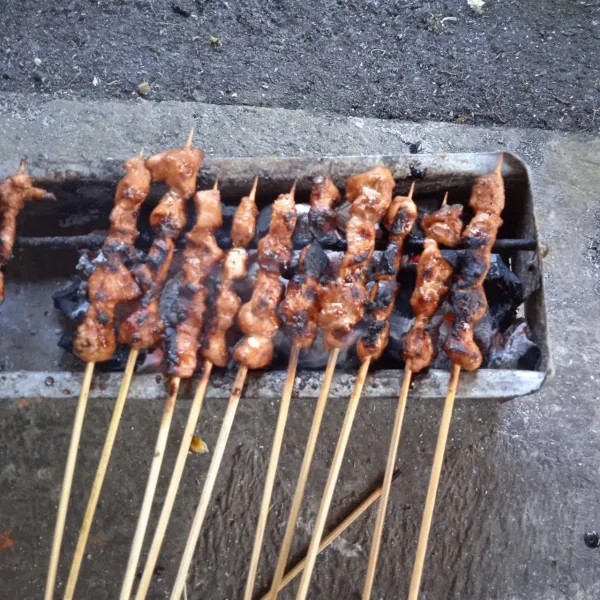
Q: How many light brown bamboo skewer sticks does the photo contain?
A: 11